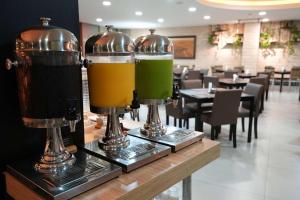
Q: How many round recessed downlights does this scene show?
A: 8